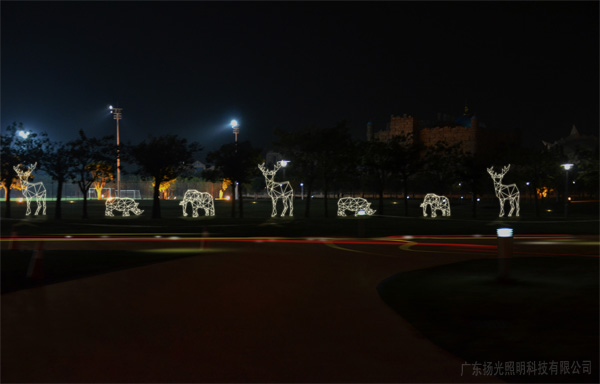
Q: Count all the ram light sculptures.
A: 0